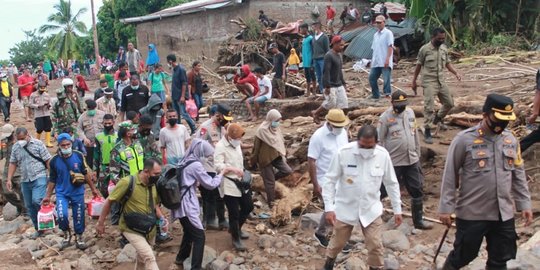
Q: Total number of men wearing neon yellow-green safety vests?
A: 2